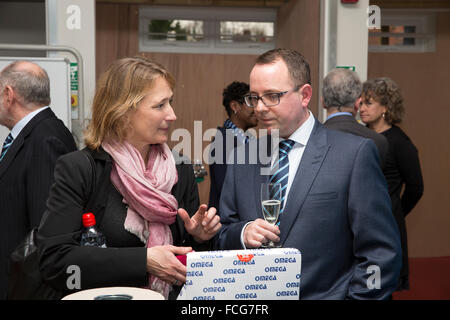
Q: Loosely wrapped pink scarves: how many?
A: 1